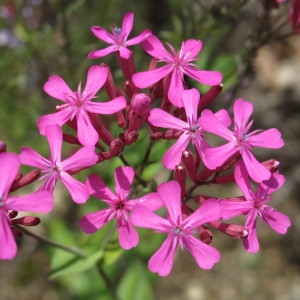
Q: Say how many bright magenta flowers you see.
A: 10